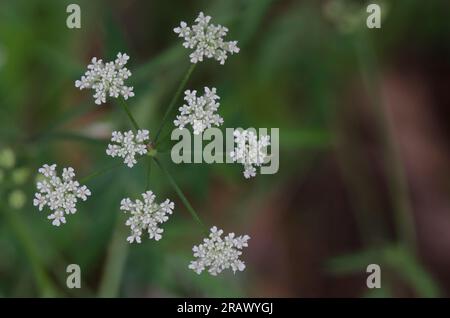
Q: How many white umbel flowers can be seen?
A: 8